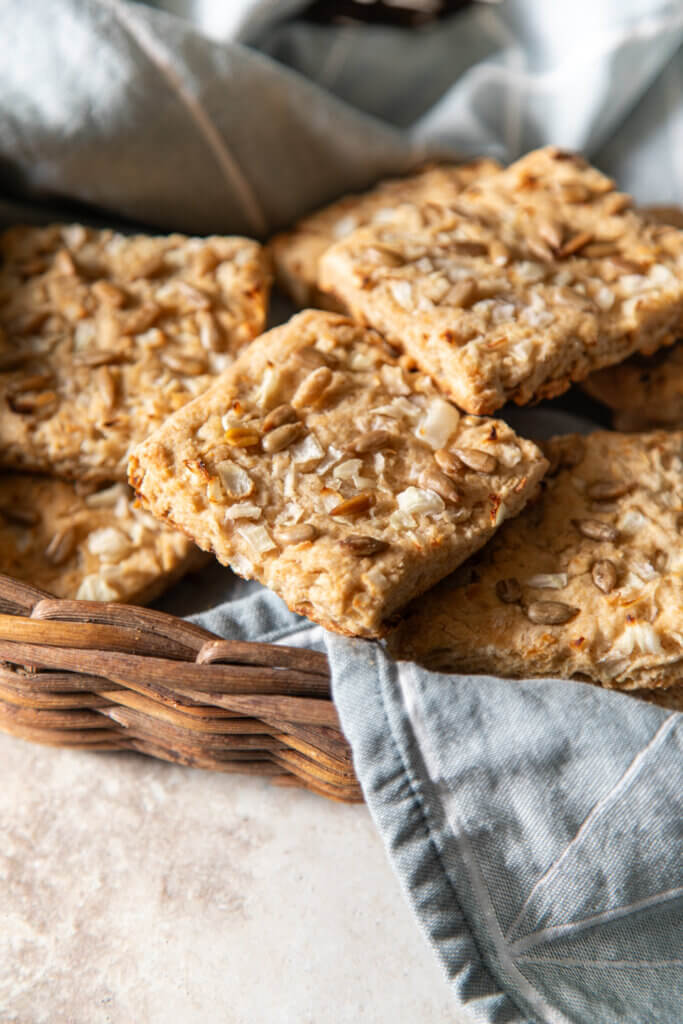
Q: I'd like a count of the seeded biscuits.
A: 7